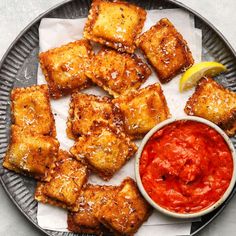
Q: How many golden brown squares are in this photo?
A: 13